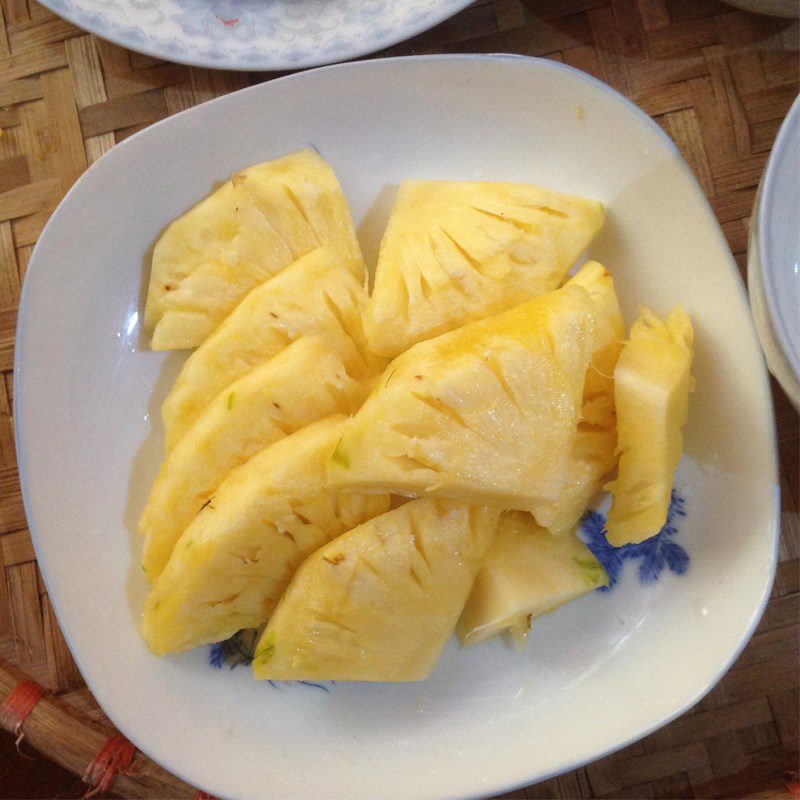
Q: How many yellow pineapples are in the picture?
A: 10